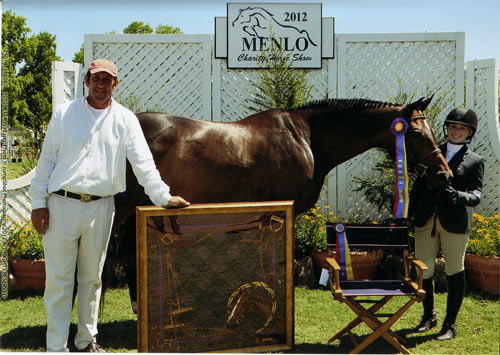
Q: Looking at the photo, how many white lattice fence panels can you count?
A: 5